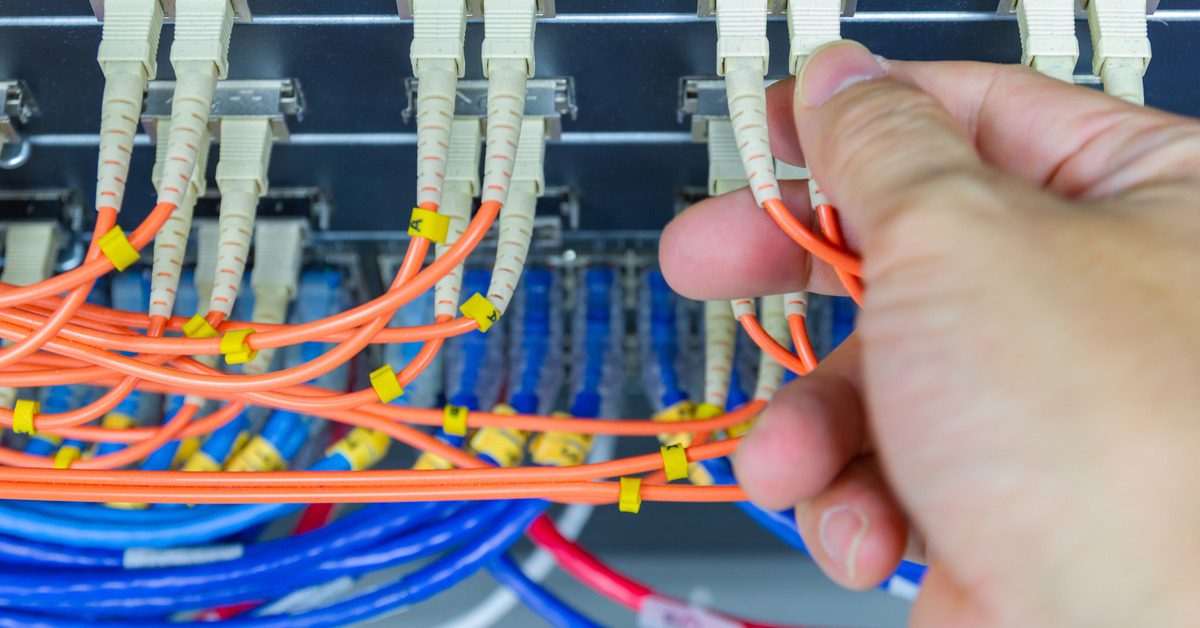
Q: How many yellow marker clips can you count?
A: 11